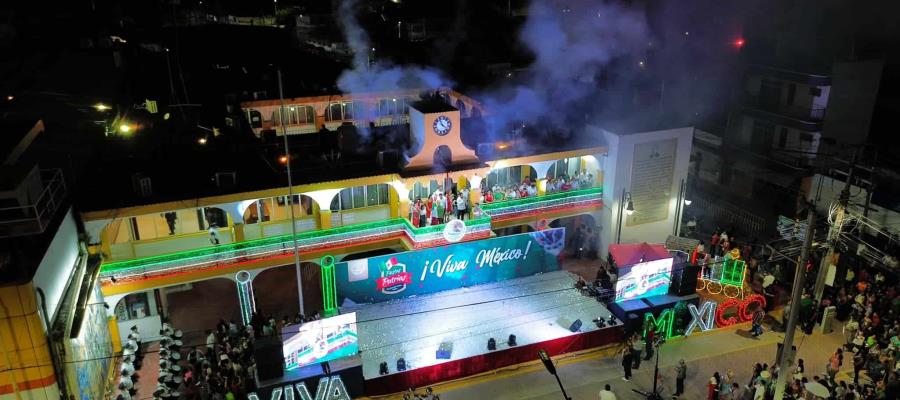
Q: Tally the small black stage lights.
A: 6